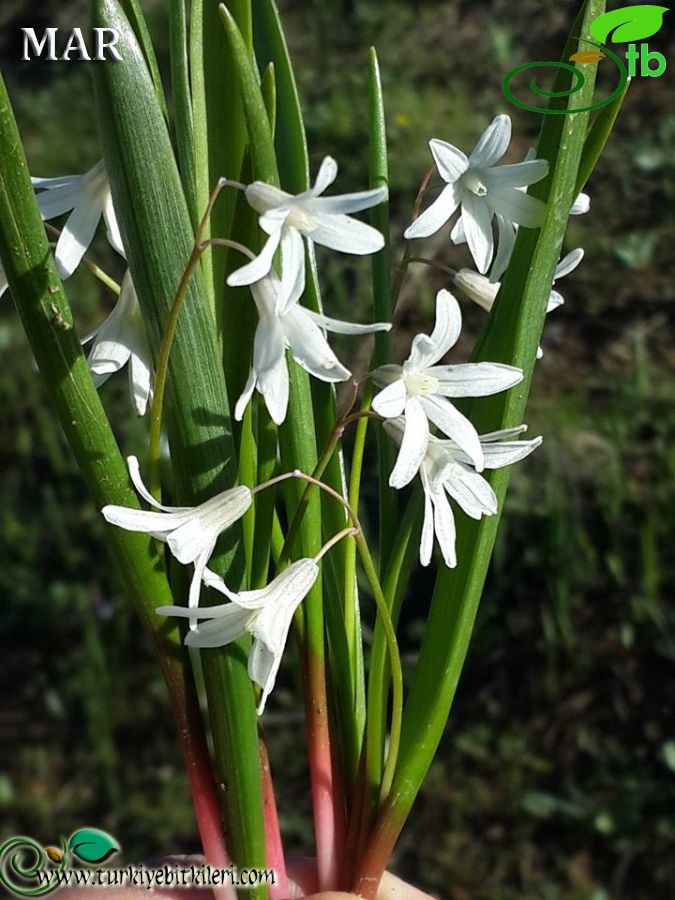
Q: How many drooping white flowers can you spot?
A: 11